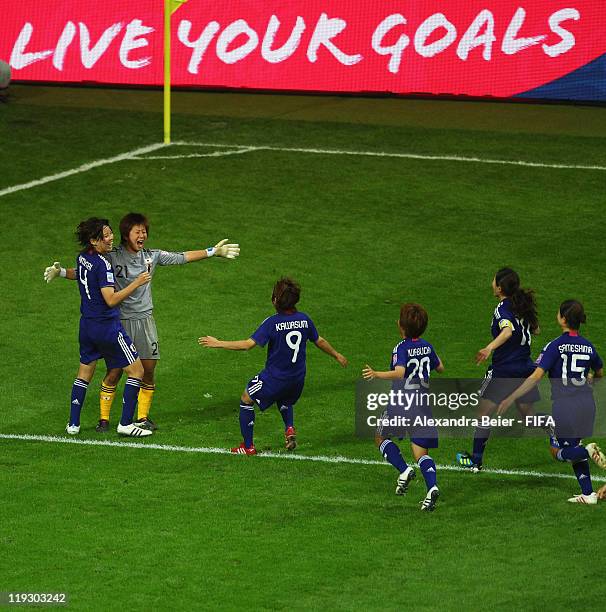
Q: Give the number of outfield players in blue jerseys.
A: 5